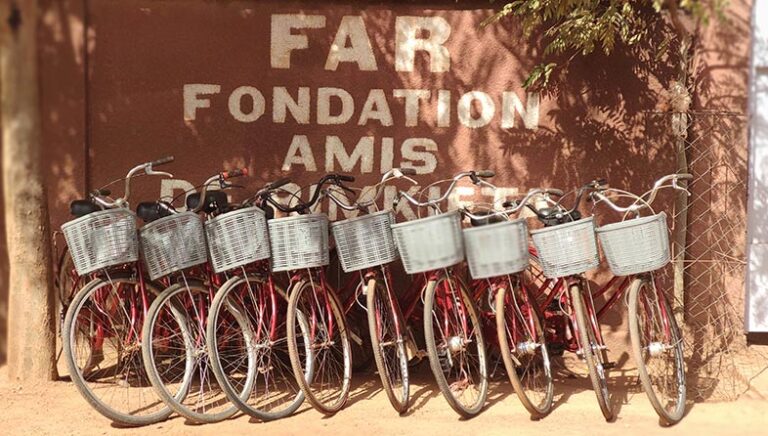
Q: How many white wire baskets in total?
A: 9